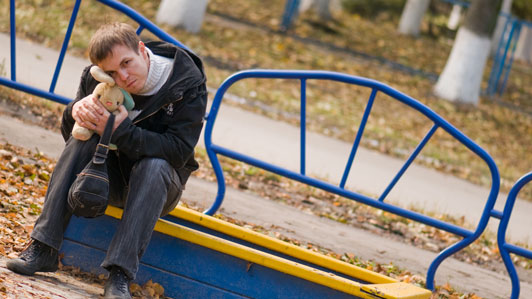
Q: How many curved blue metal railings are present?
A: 3